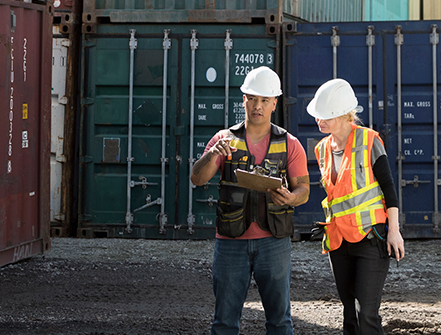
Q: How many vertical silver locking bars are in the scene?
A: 8